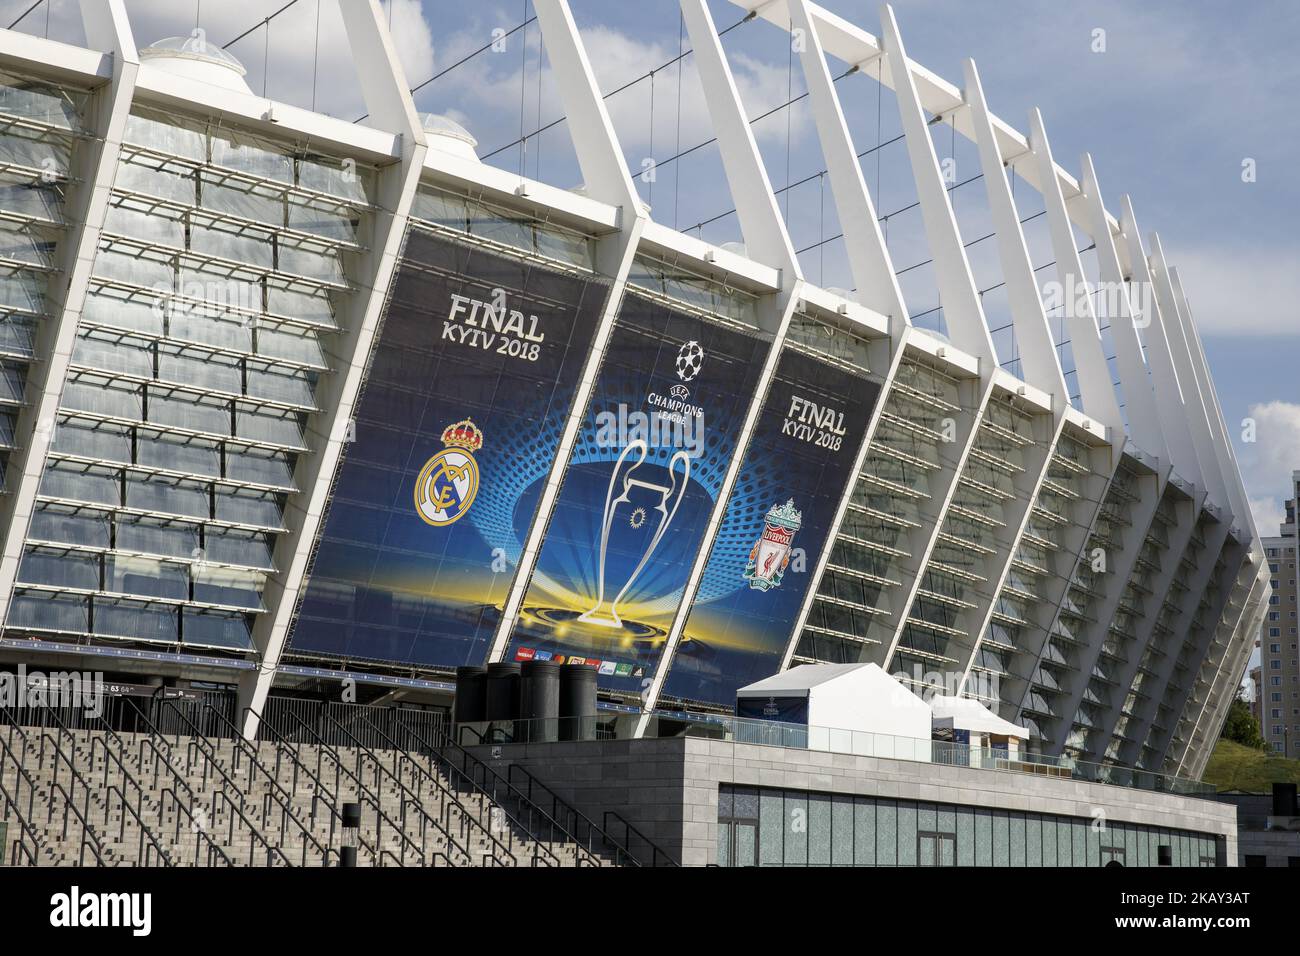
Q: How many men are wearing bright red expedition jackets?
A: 0